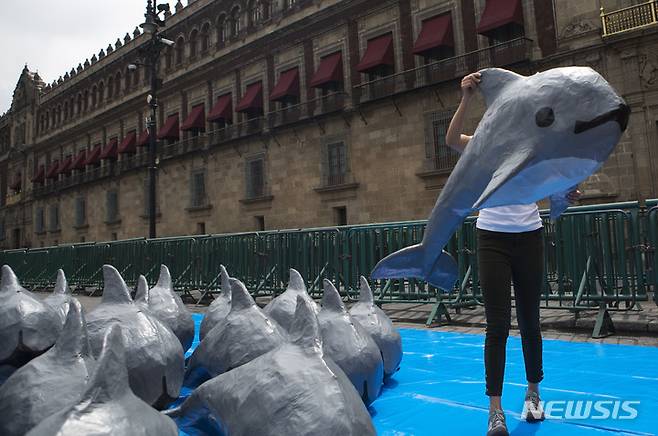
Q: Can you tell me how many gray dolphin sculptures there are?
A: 14